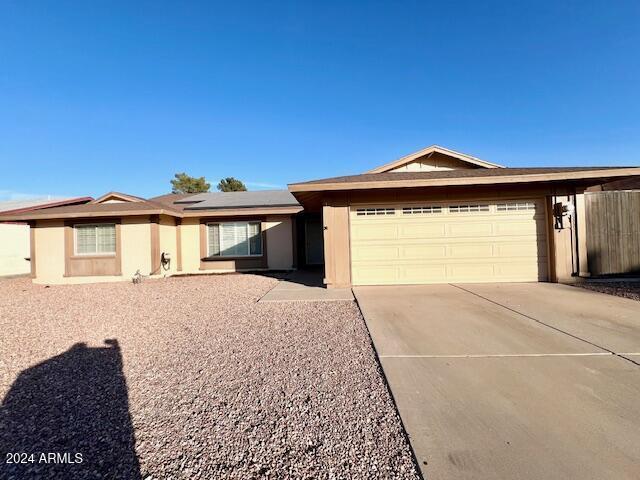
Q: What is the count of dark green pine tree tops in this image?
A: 2